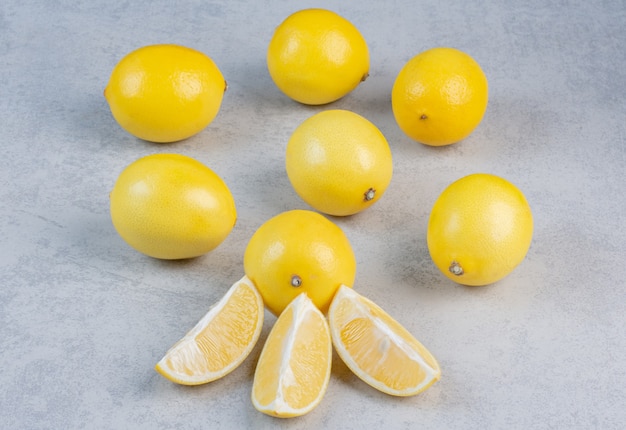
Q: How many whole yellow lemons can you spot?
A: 7